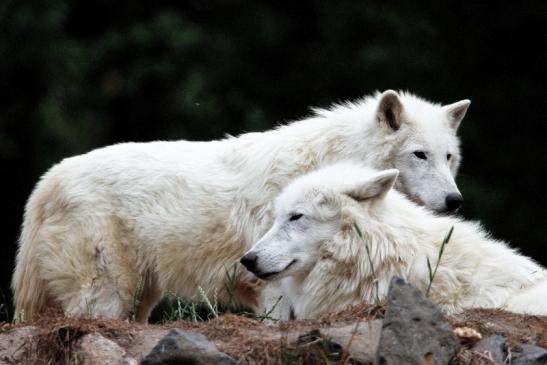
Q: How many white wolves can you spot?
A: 2